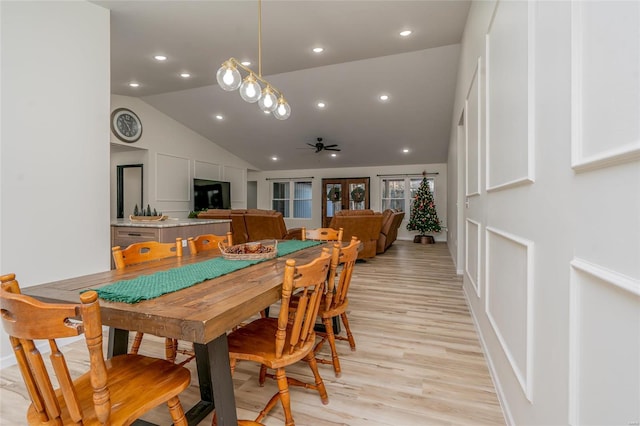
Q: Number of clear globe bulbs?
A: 4